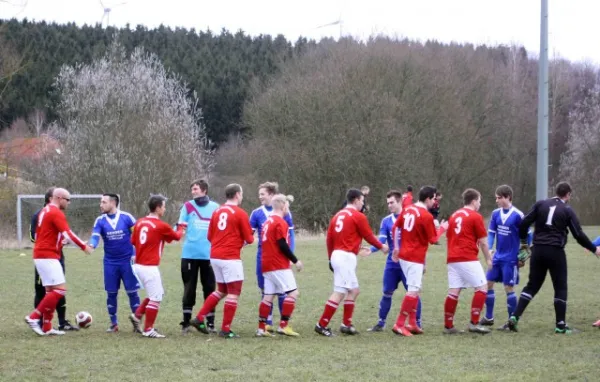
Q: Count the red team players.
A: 7